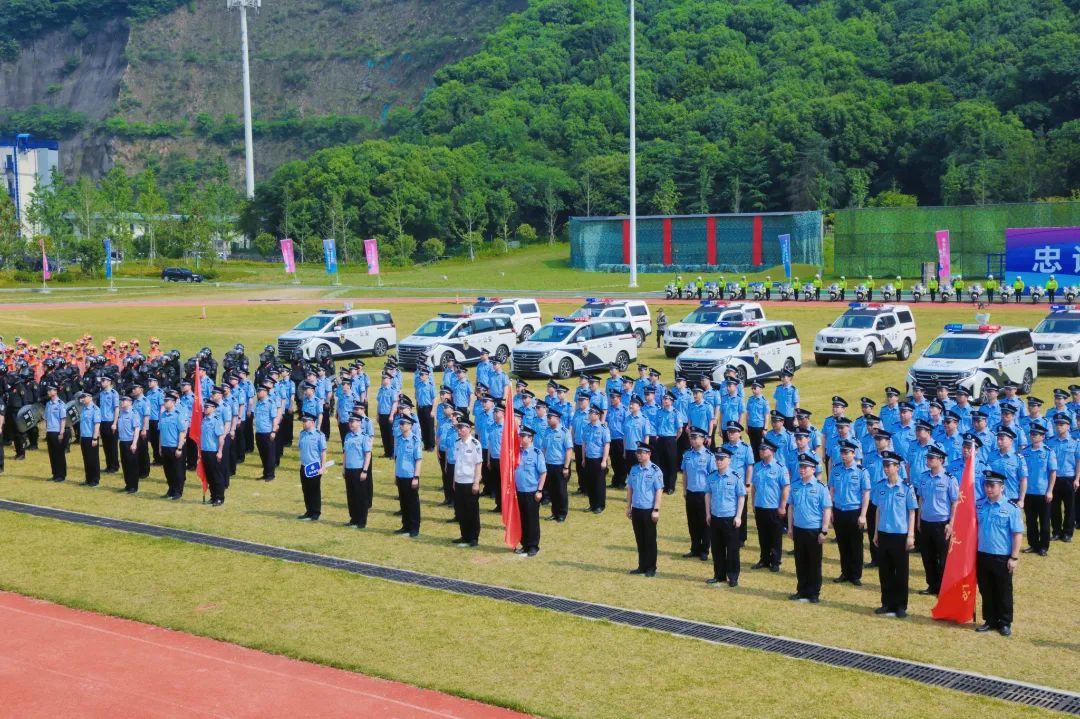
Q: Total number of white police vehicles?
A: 10